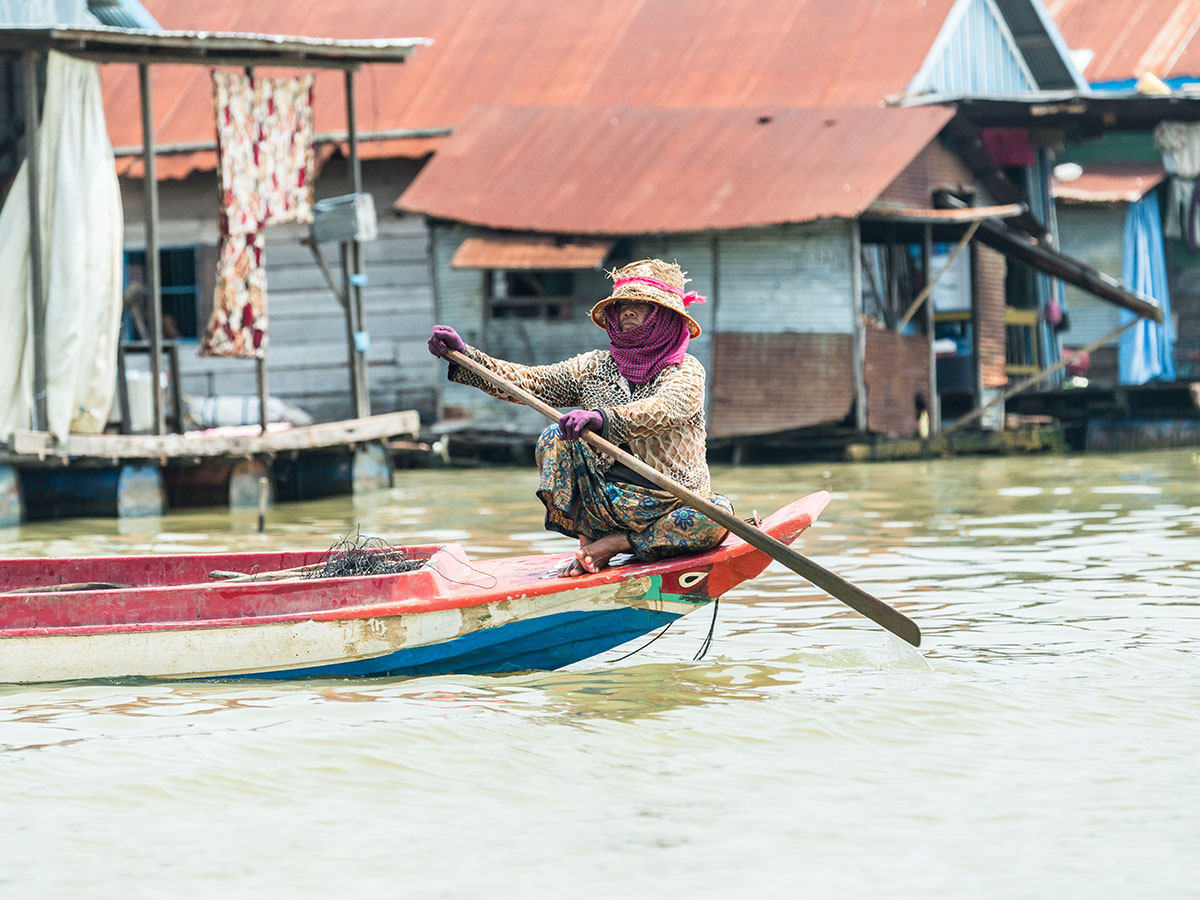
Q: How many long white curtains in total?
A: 1